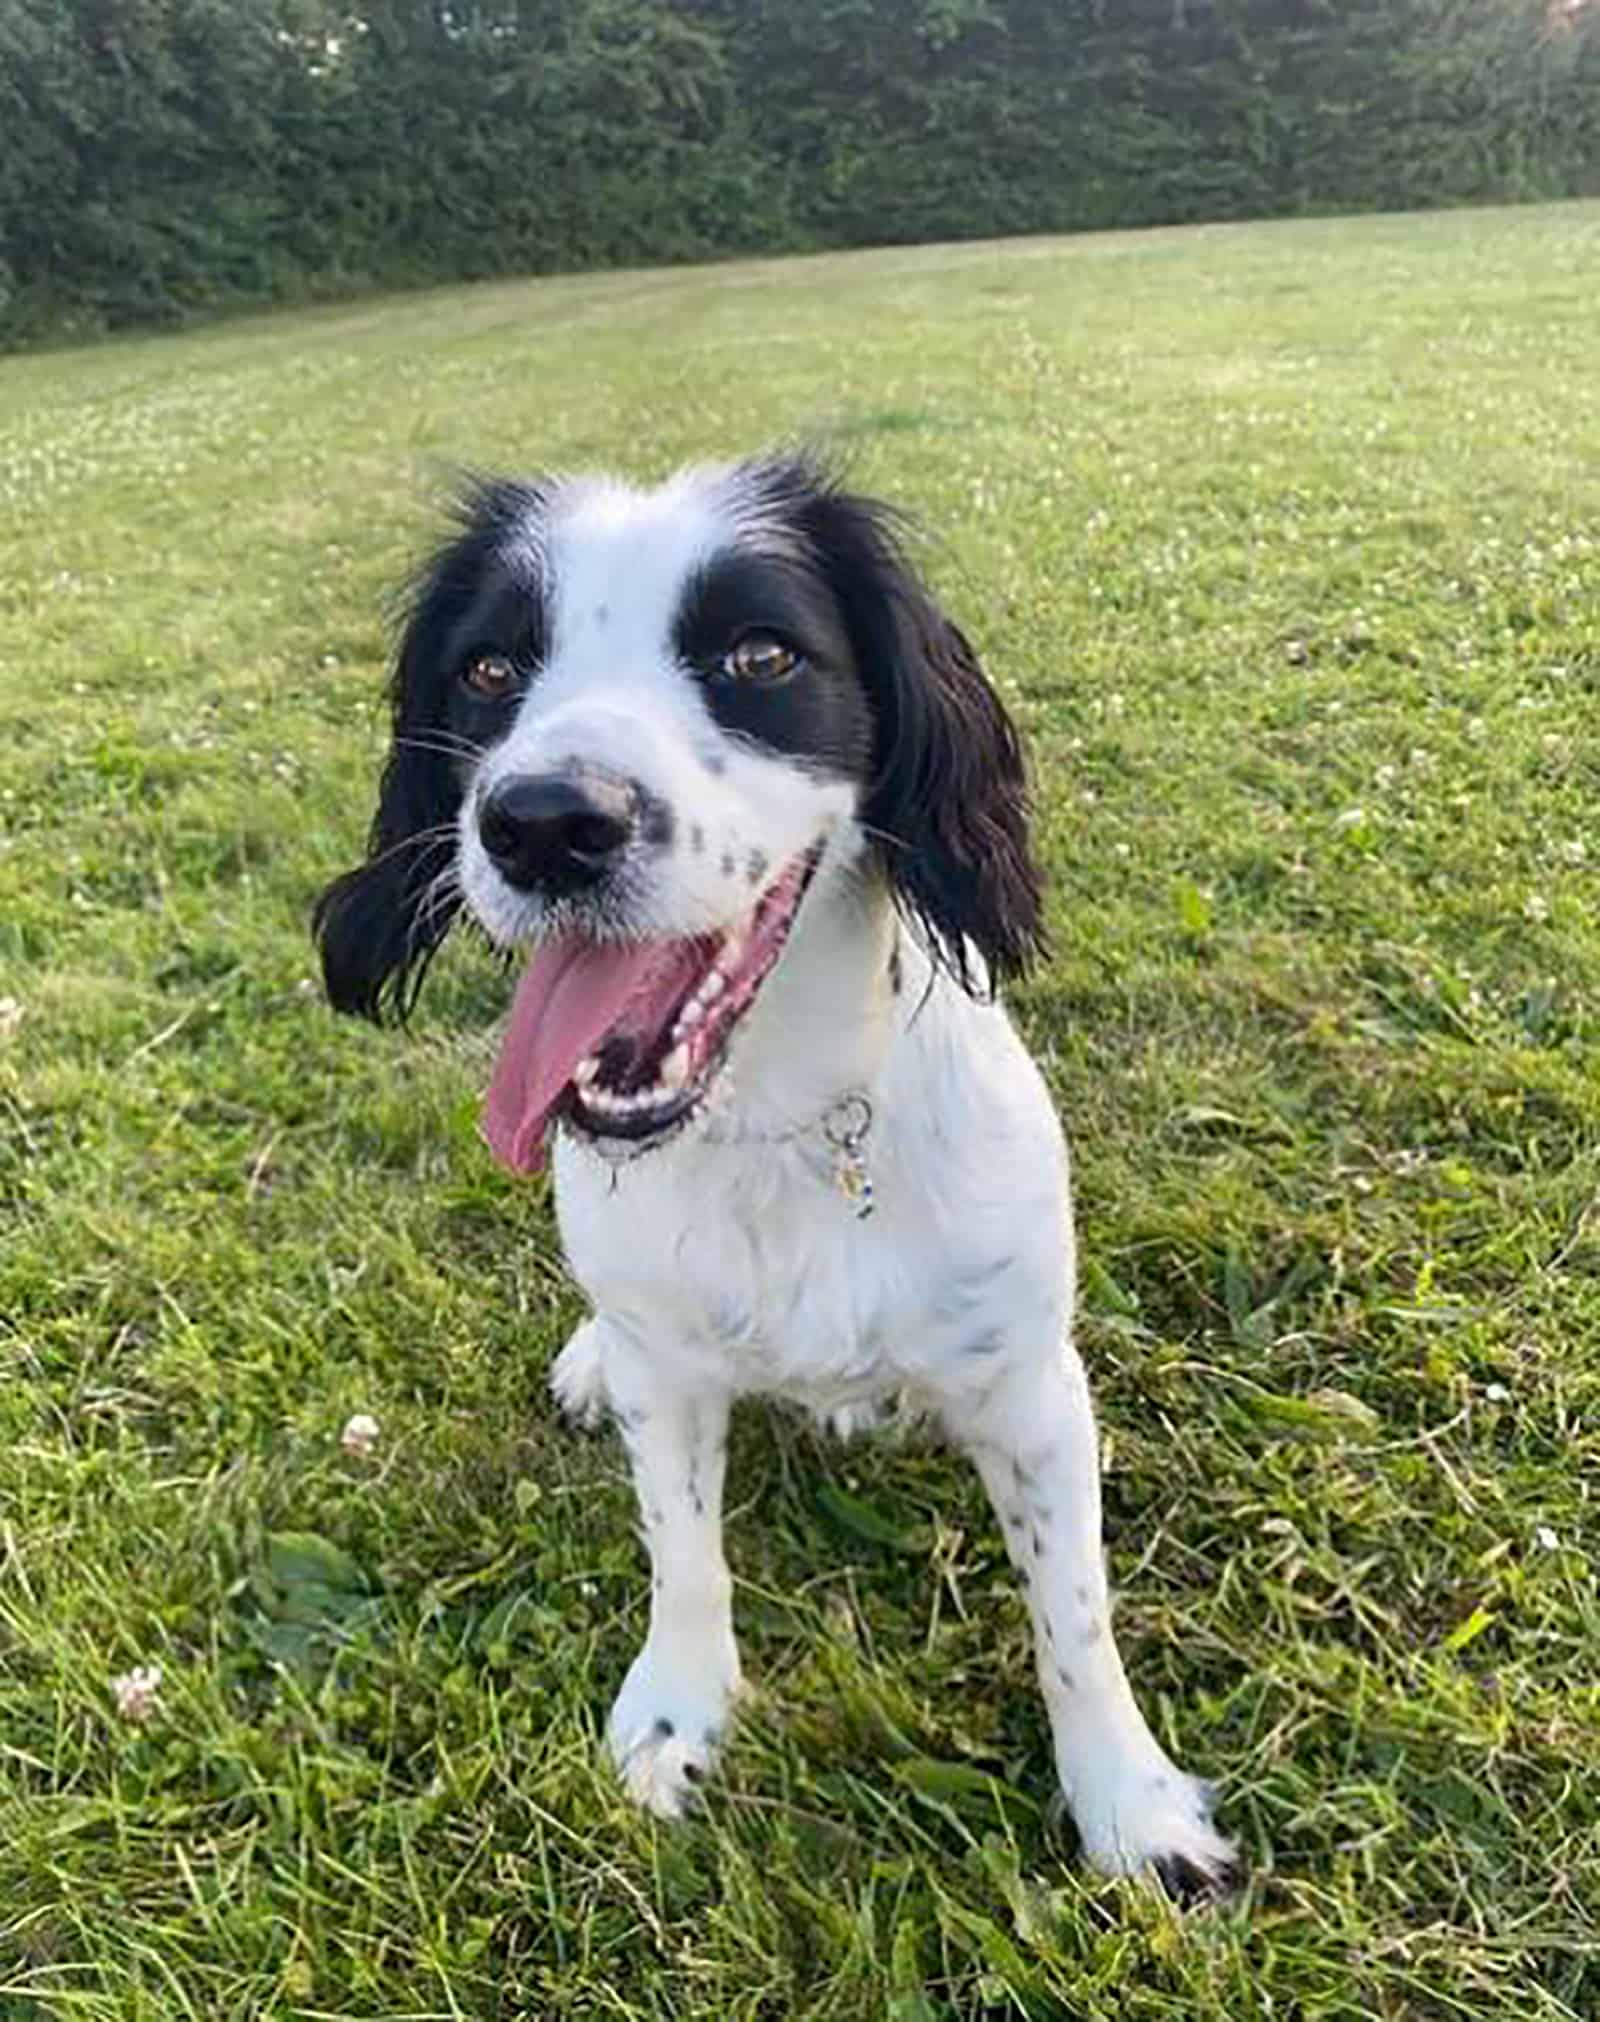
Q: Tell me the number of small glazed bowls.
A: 0